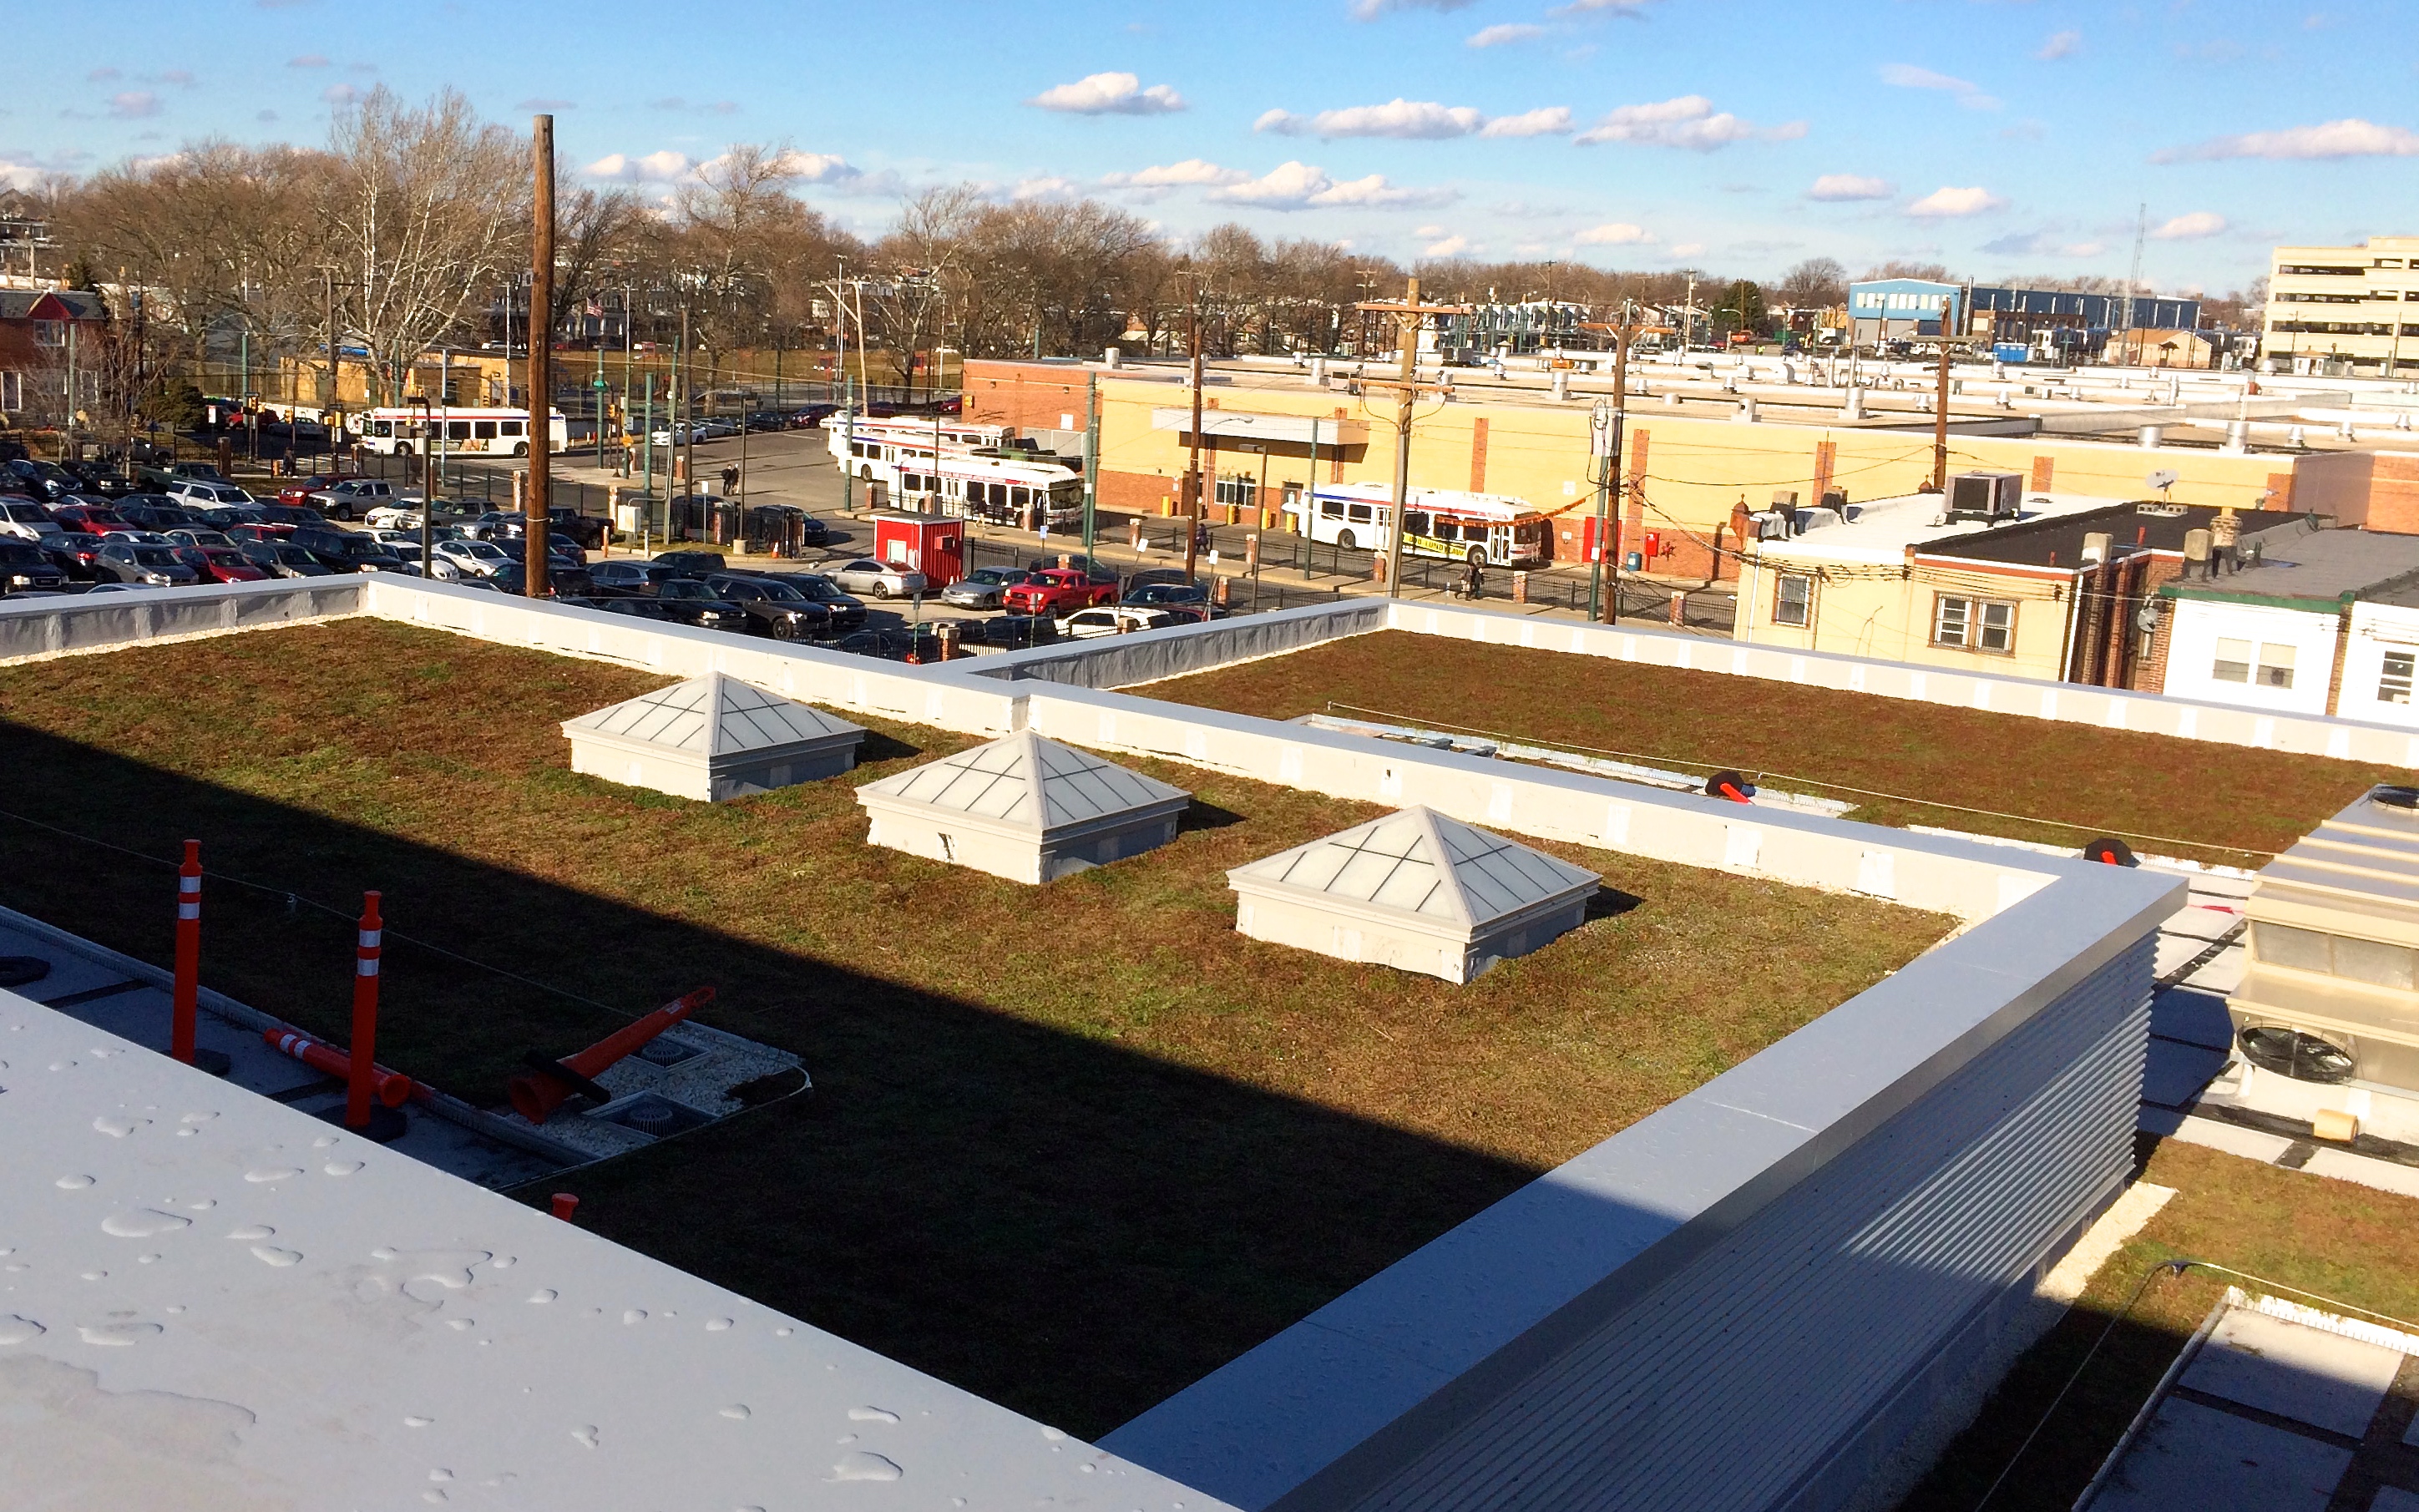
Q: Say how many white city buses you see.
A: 5